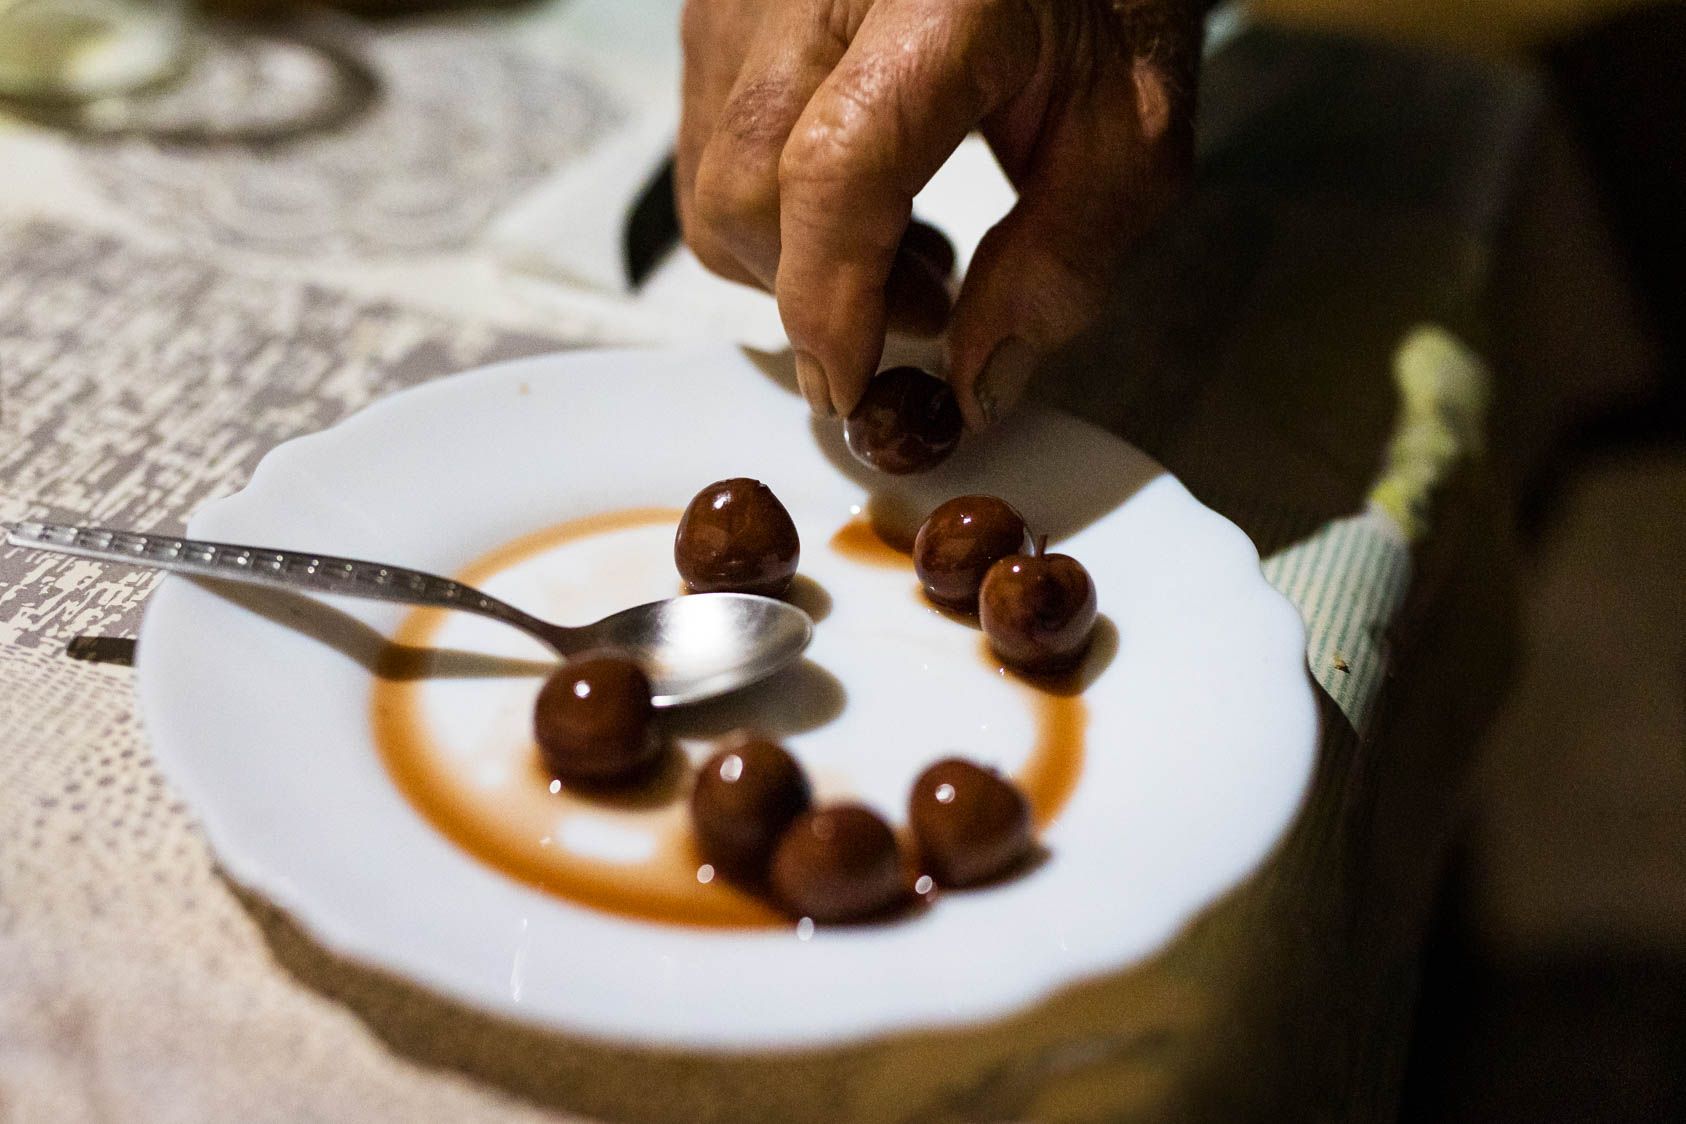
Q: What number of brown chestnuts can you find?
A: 8